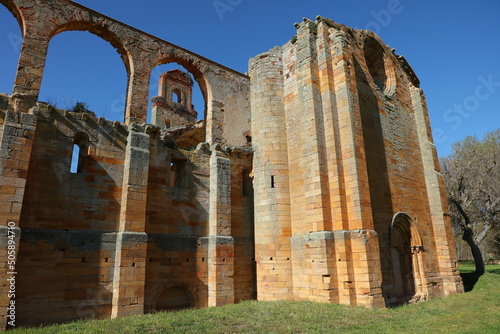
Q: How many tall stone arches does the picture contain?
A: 3